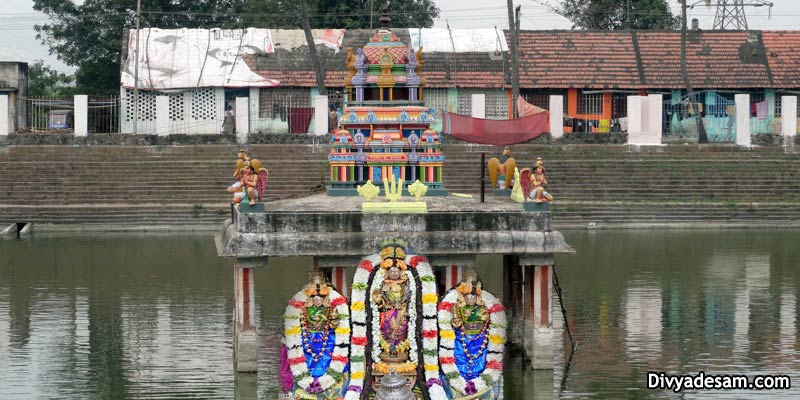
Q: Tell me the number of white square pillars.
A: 11